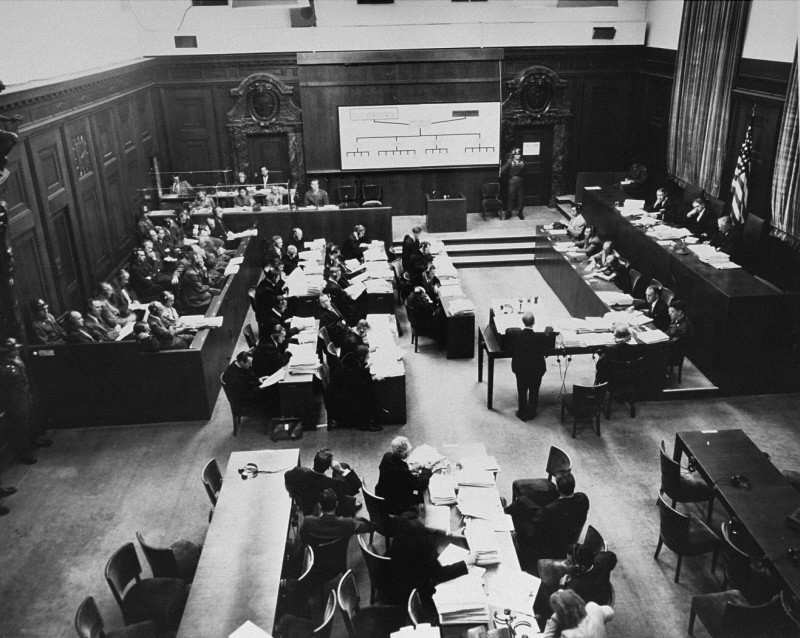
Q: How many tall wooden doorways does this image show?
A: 2